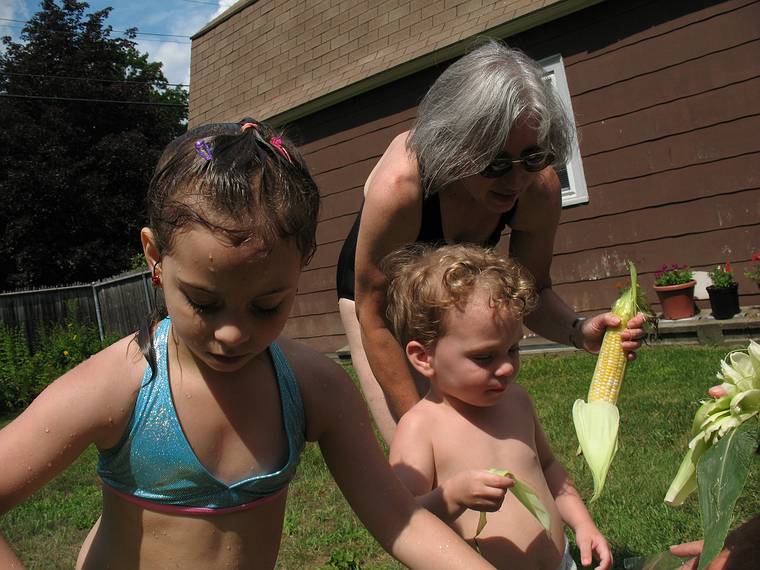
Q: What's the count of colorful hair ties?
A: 3